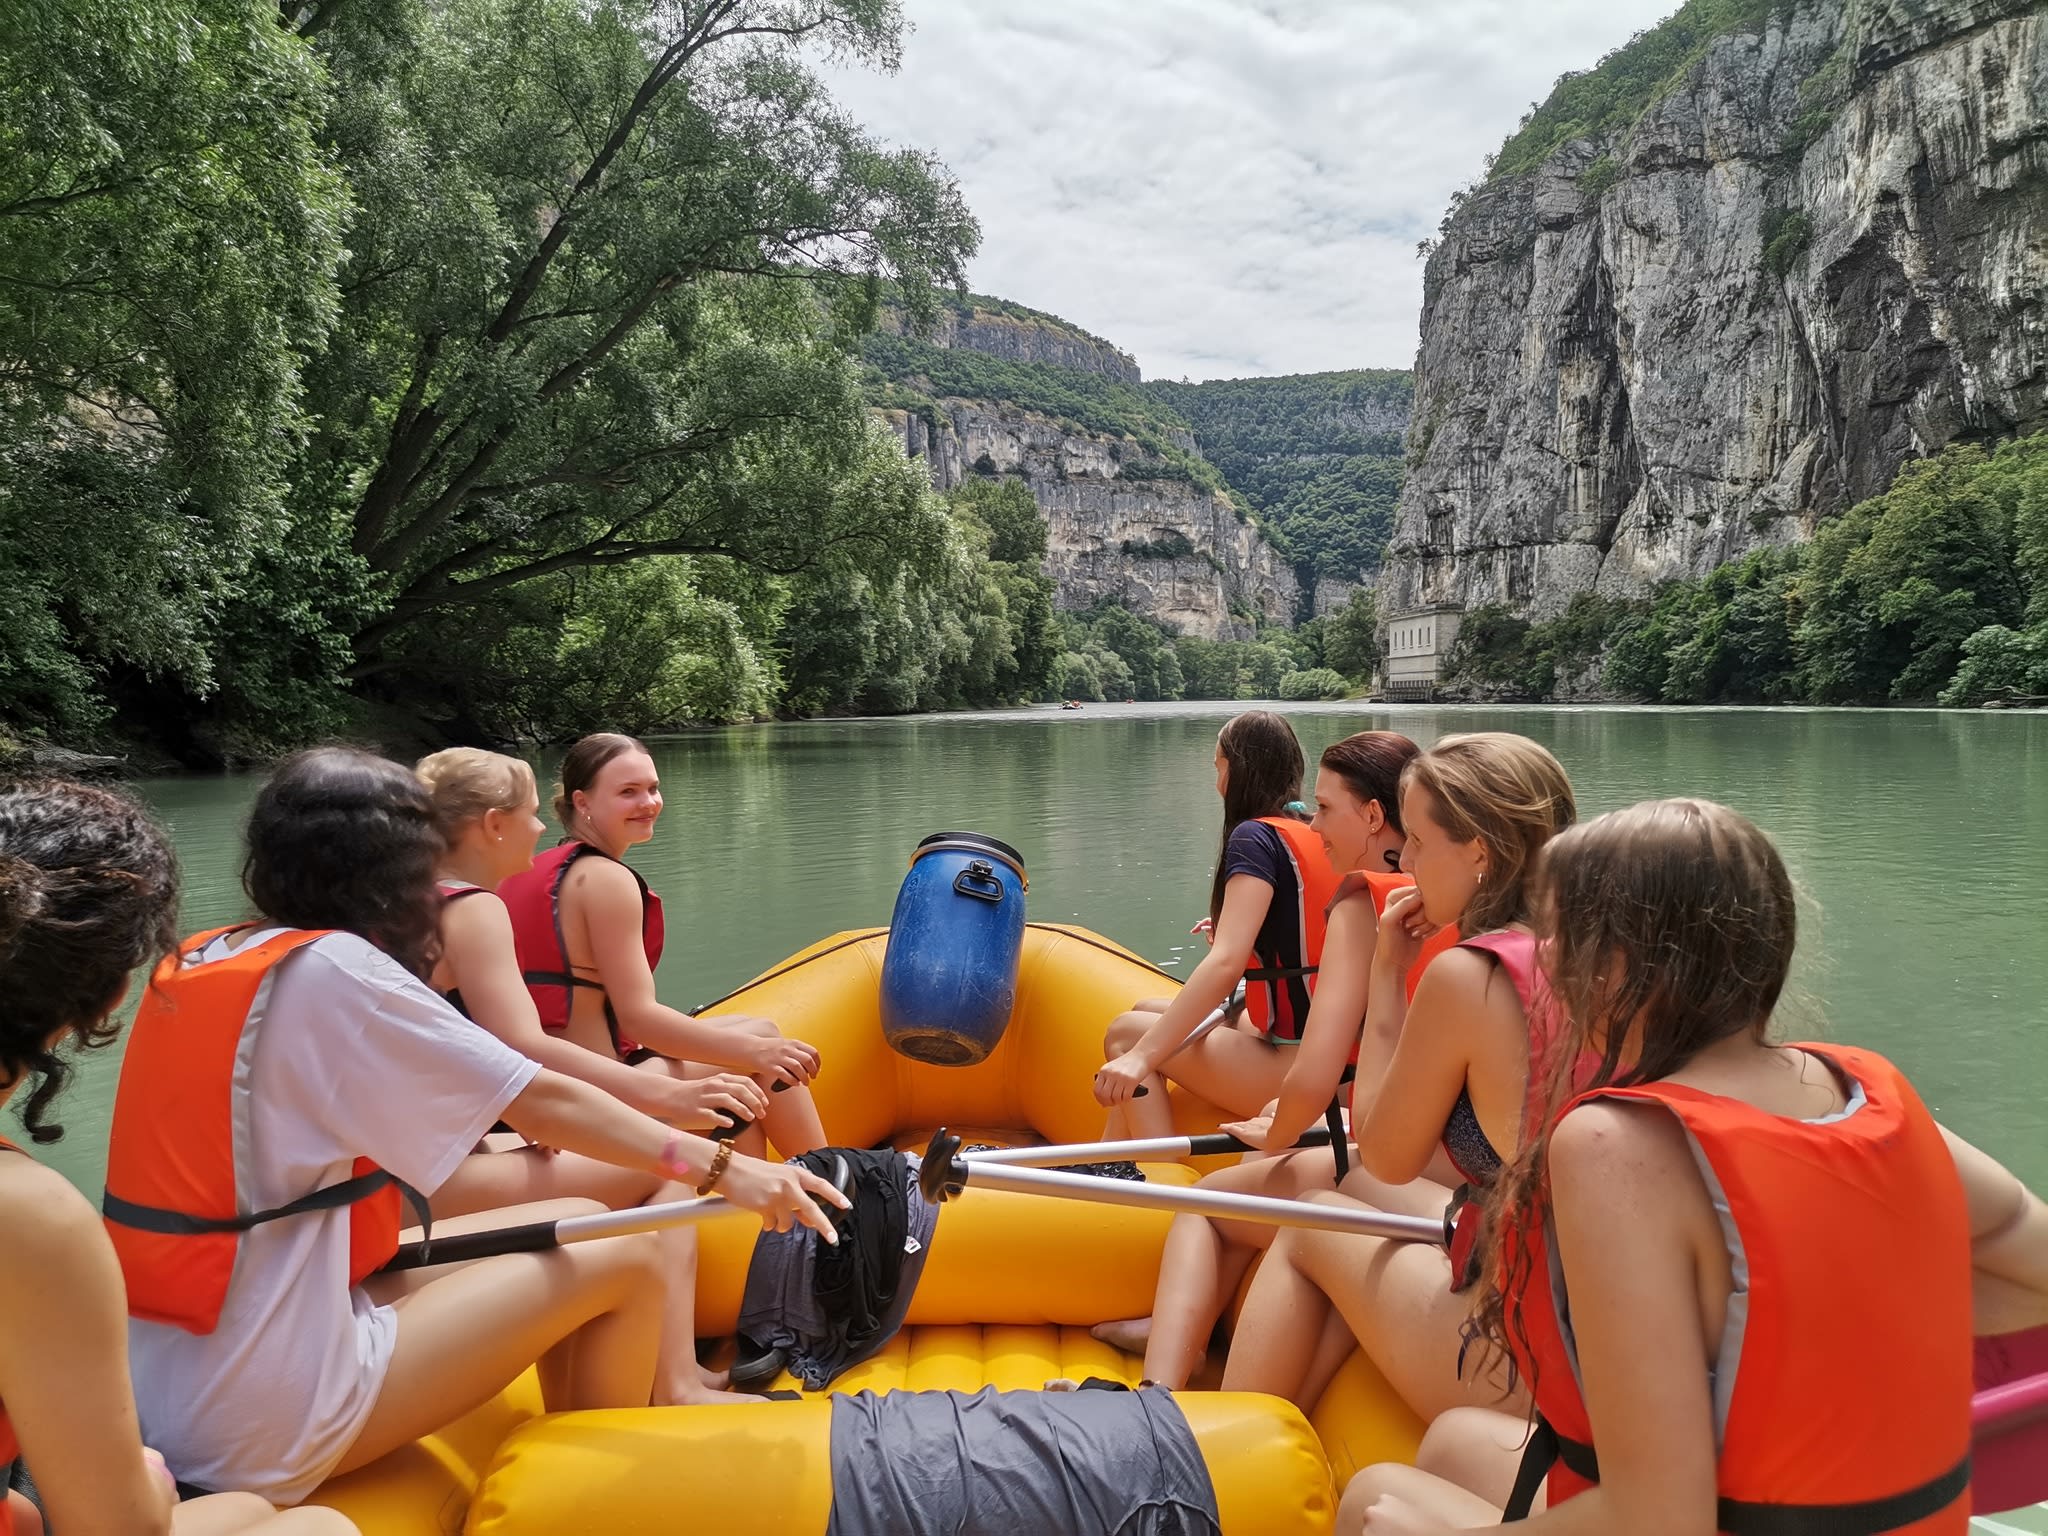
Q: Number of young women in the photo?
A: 8